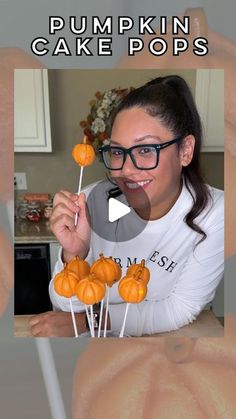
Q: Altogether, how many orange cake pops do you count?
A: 7